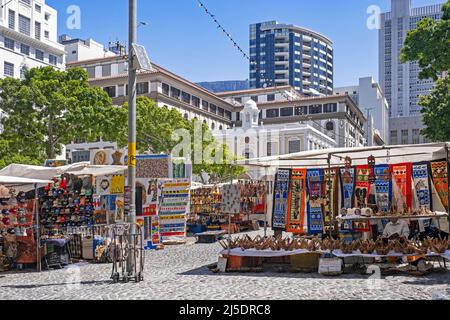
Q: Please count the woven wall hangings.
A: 10